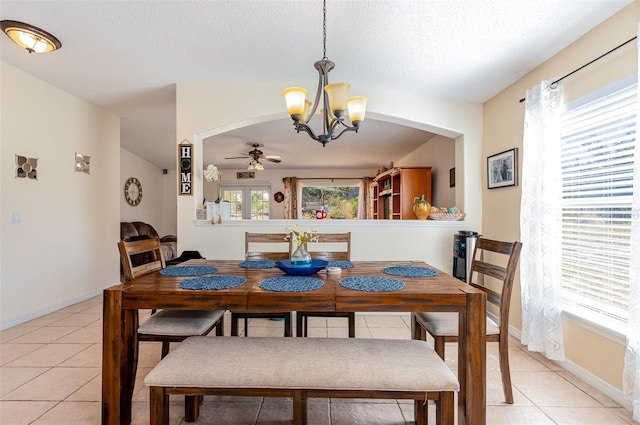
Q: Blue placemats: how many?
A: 7